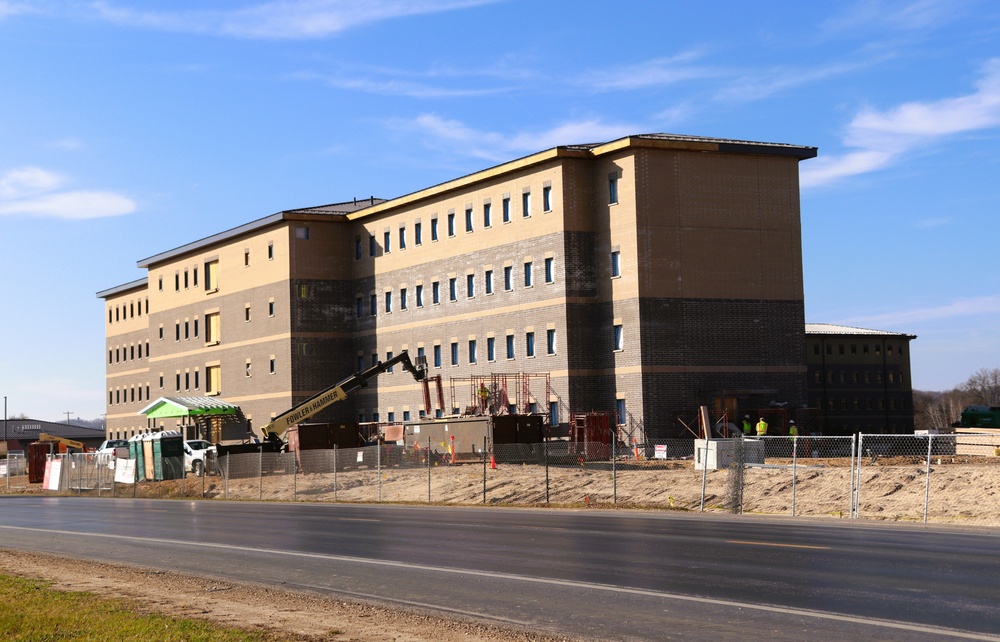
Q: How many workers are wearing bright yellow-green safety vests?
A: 4